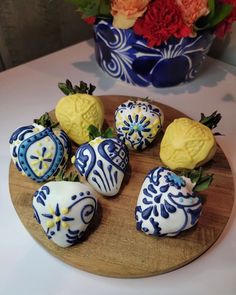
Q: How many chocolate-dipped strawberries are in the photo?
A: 7